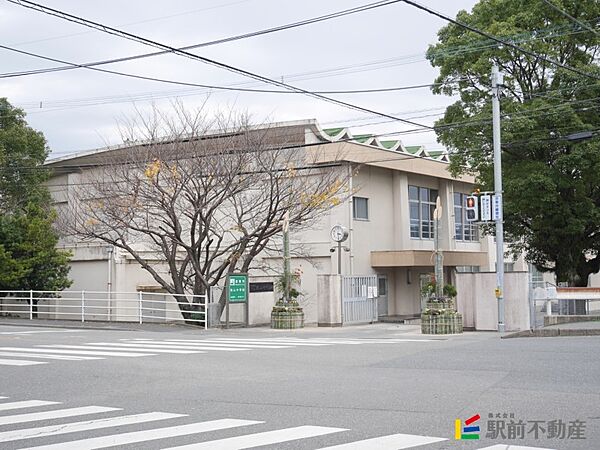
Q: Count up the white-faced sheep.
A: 0